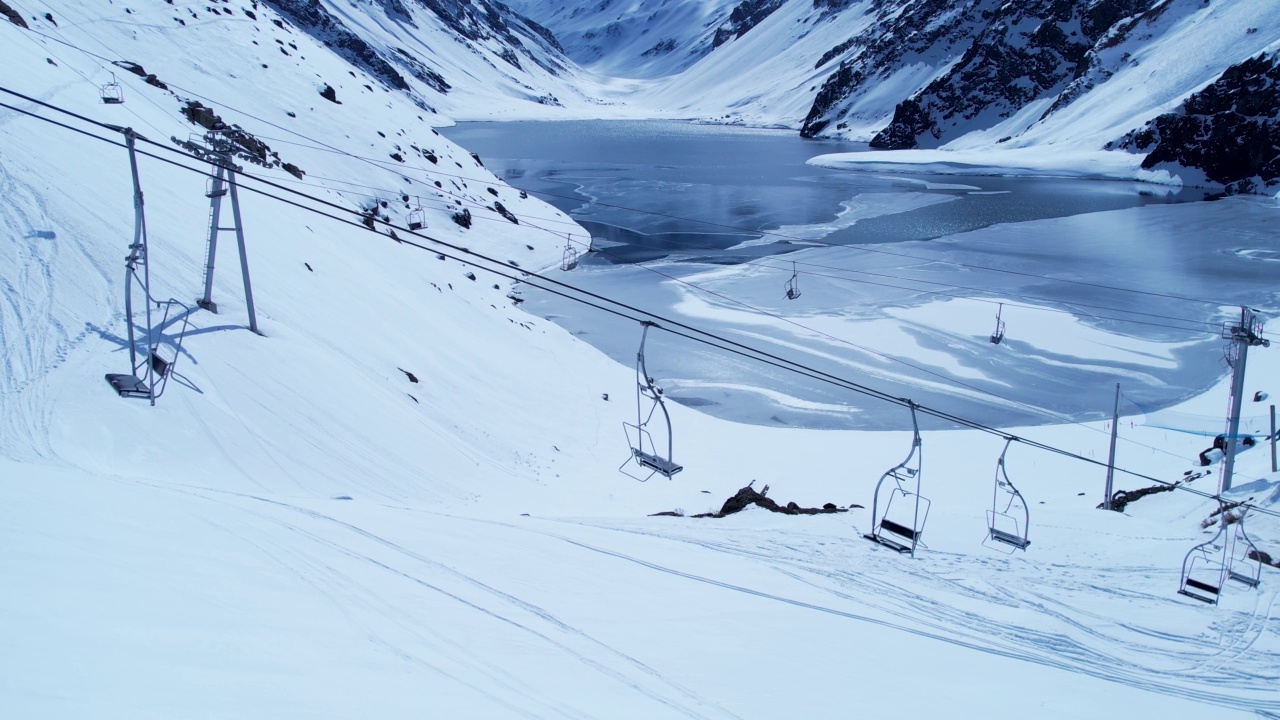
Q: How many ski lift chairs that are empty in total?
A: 12